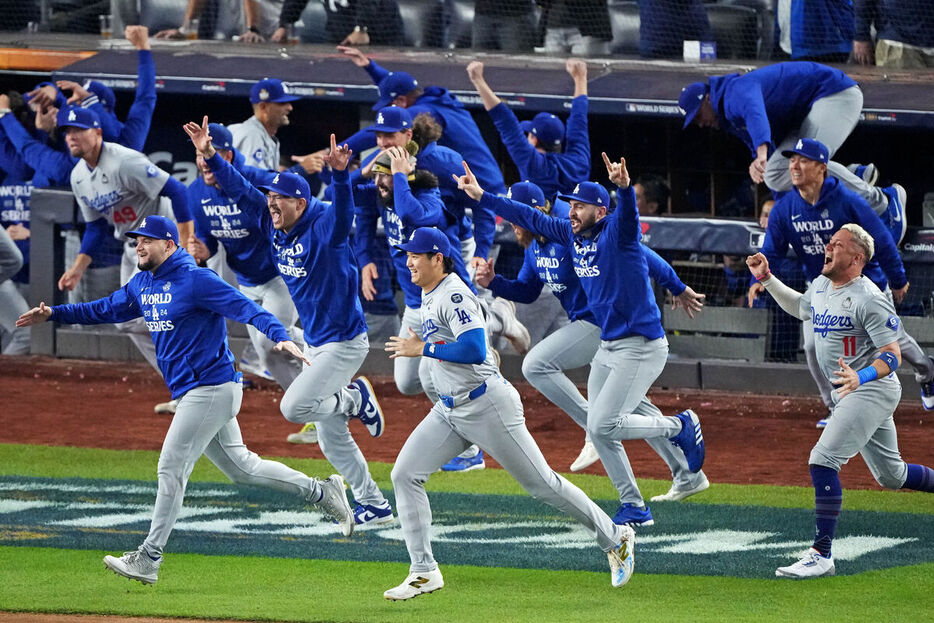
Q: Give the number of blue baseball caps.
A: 14